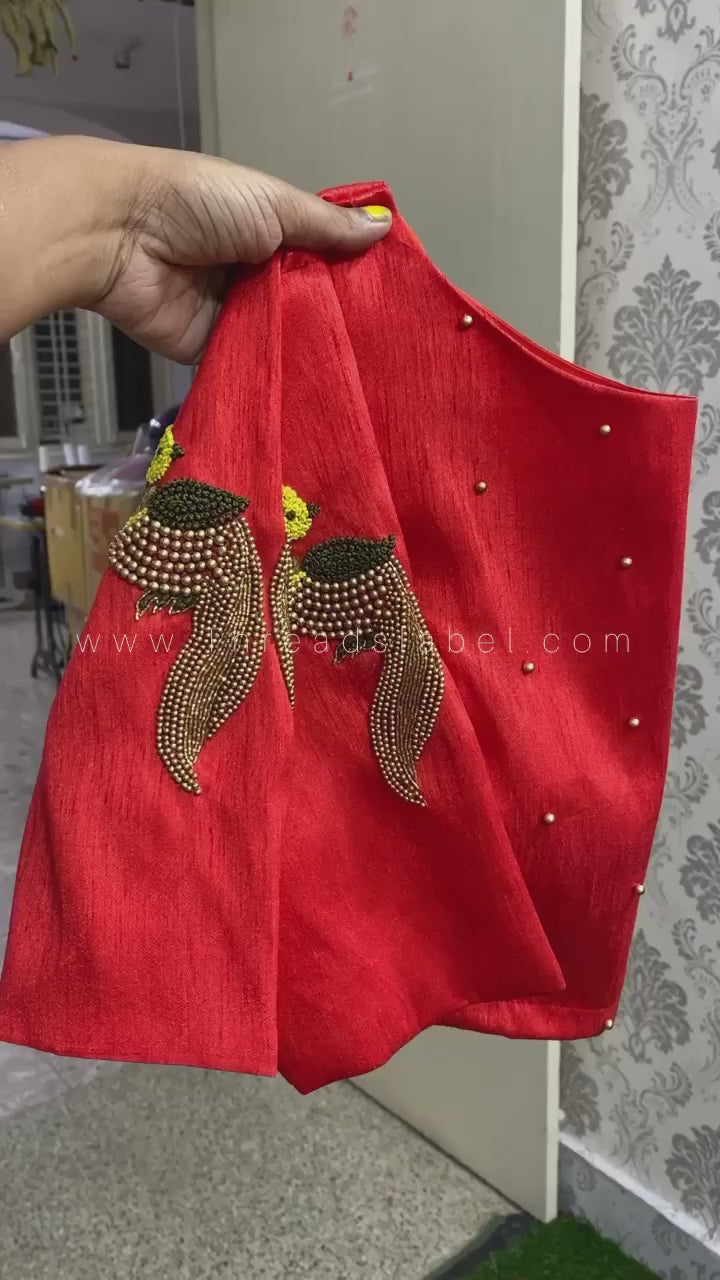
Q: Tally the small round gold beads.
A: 9